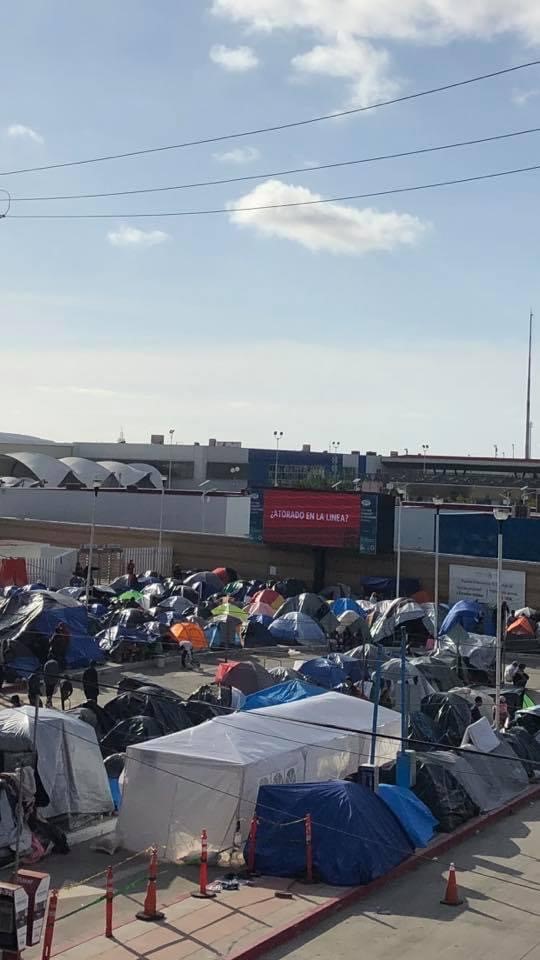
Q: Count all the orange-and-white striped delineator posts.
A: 6